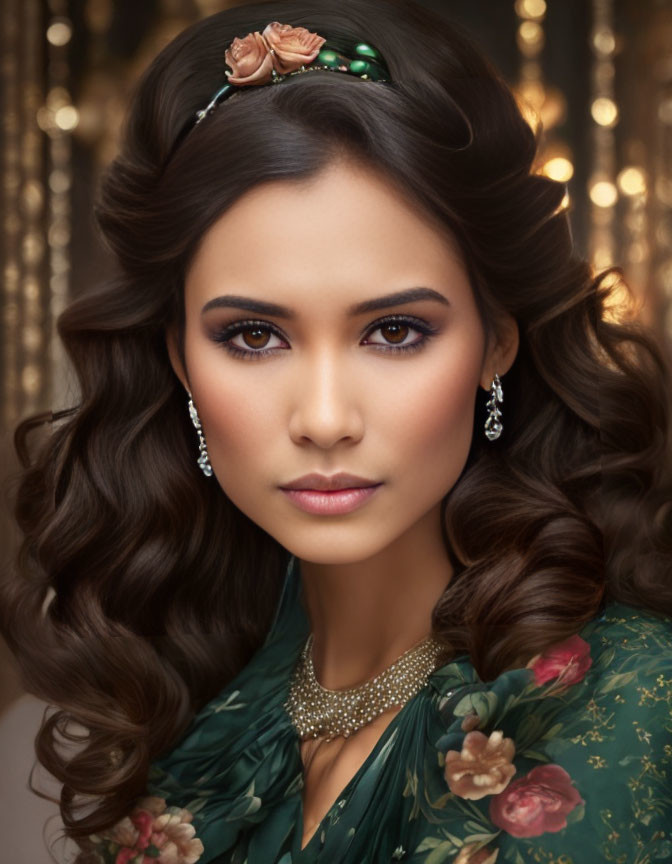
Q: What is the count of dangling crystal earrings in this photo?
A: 2